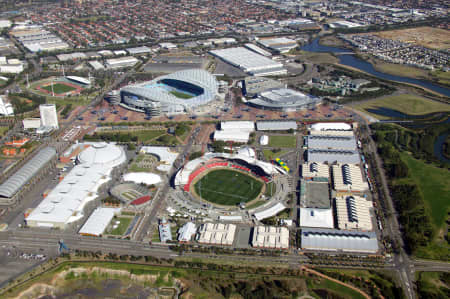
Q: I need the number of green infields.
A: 3